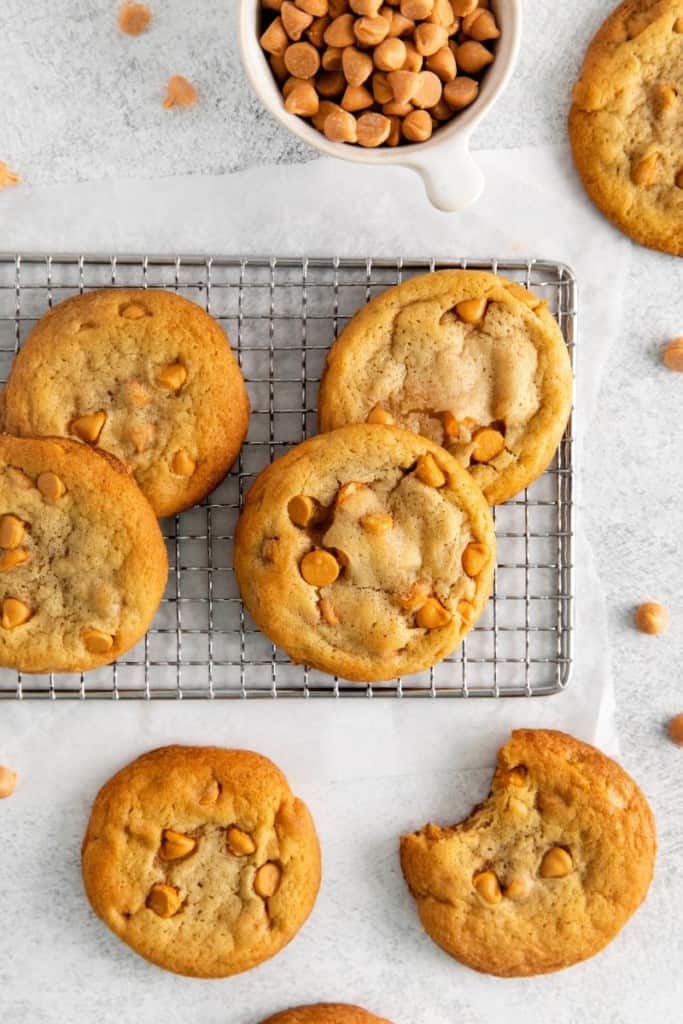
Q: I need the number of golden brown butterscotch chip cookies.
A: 8